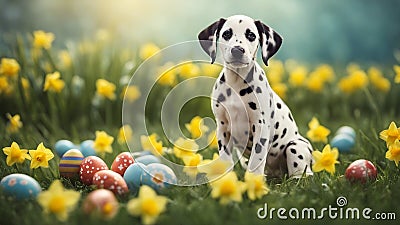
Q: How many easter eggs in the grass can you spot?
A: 14